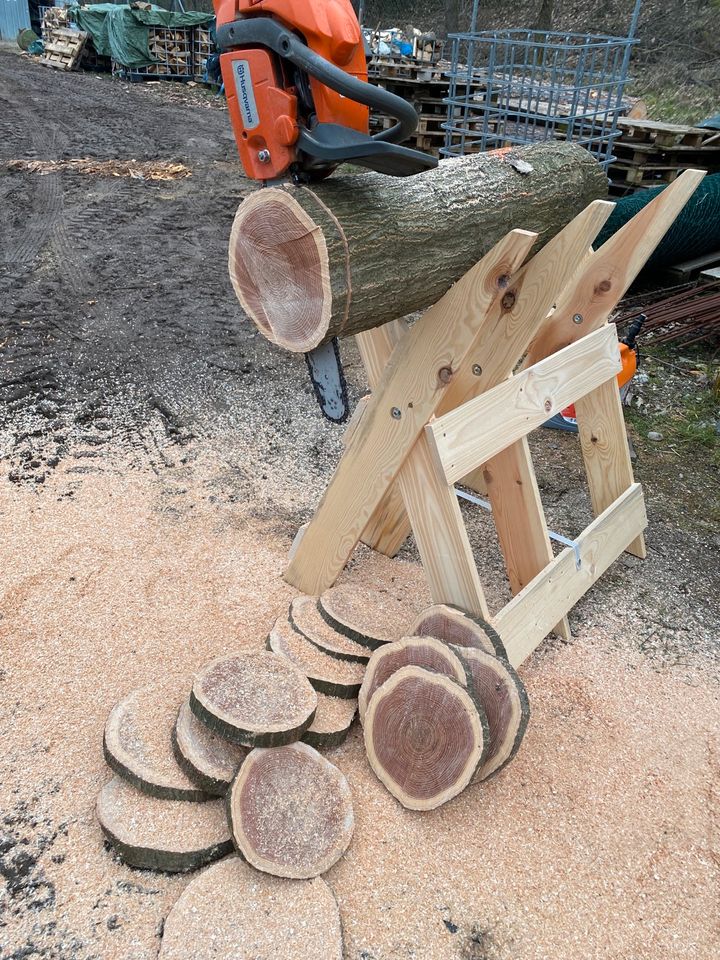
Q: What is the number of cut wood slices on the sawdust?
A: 14